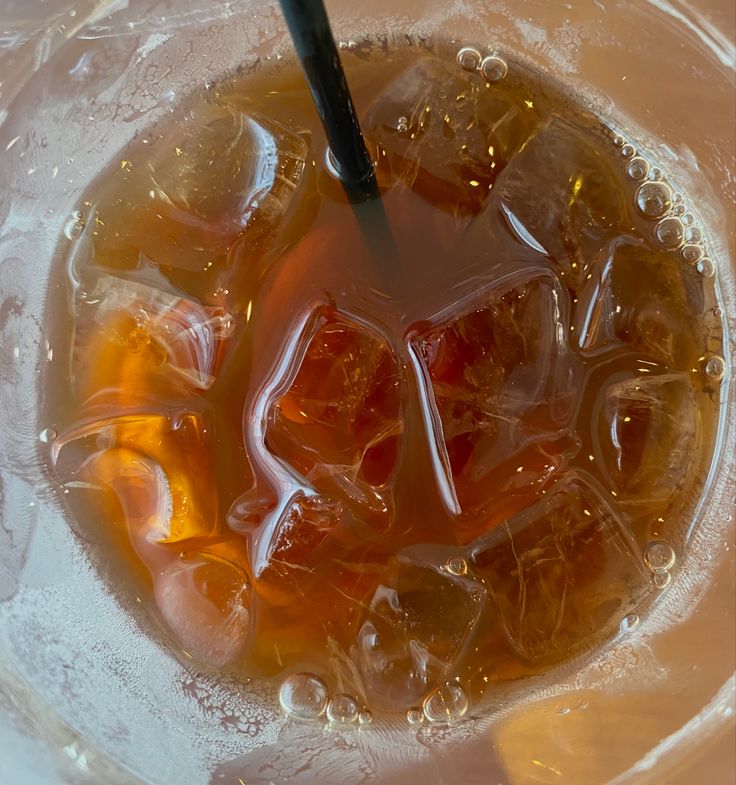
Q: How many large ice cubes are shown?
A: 12